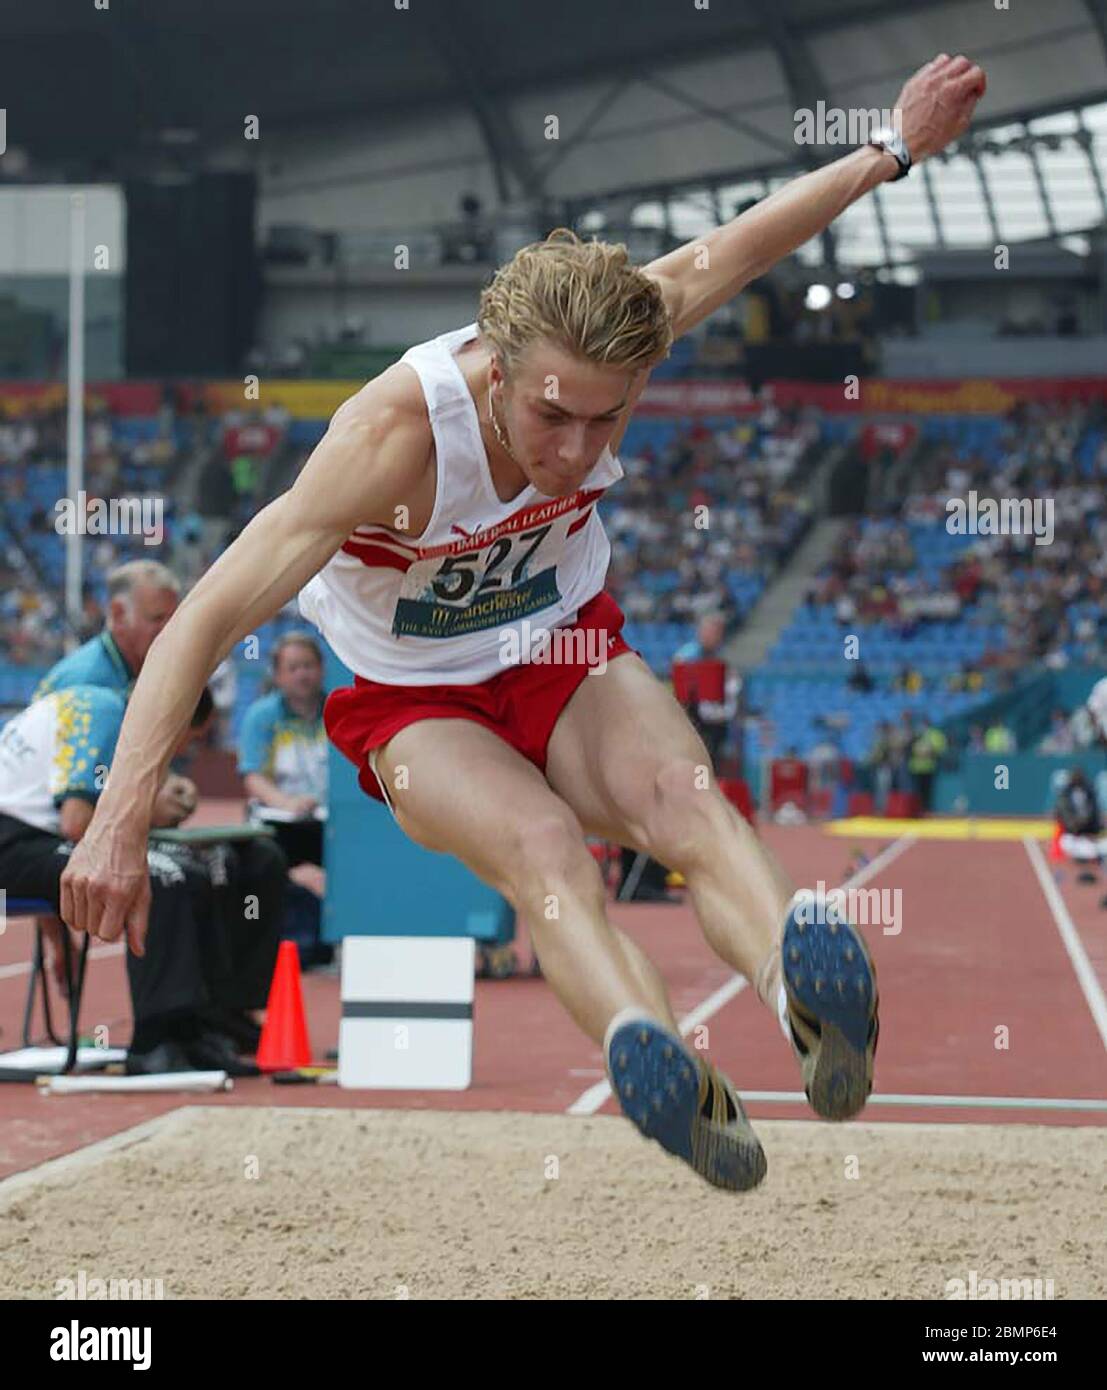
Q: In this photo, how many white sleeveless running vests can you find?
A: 1